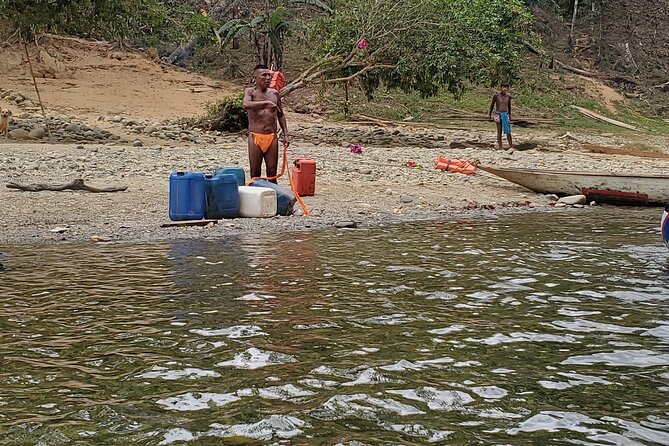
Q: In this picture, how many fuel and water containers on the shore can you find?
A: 6